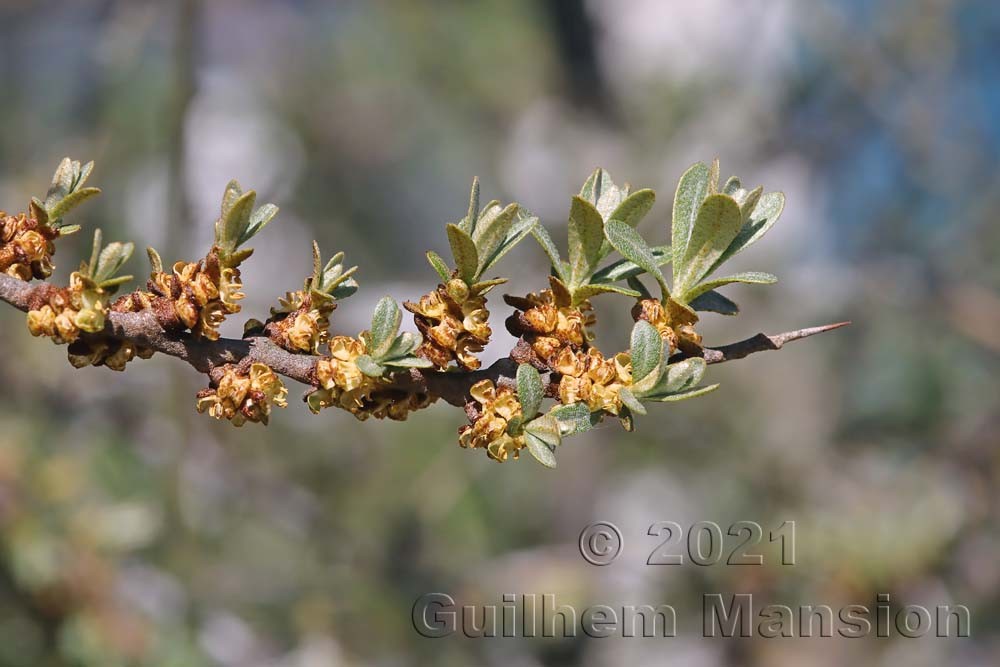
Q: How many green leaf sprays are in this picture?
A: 10